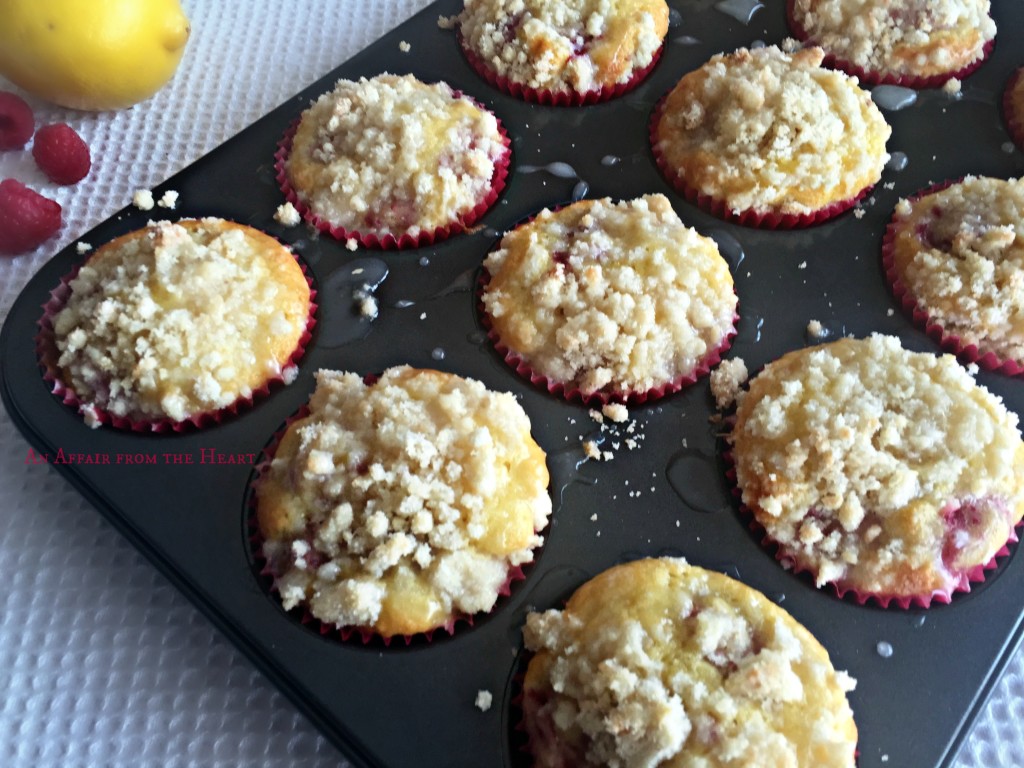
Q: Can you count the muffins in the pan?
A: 11